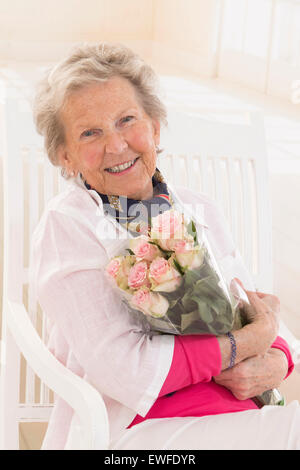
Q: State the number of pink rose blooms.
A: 7